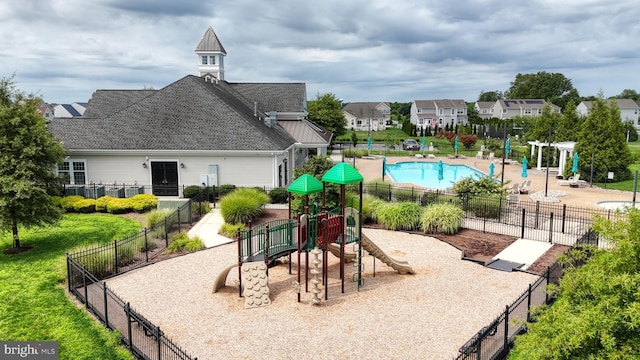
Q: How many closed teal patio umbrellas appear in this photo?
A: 9